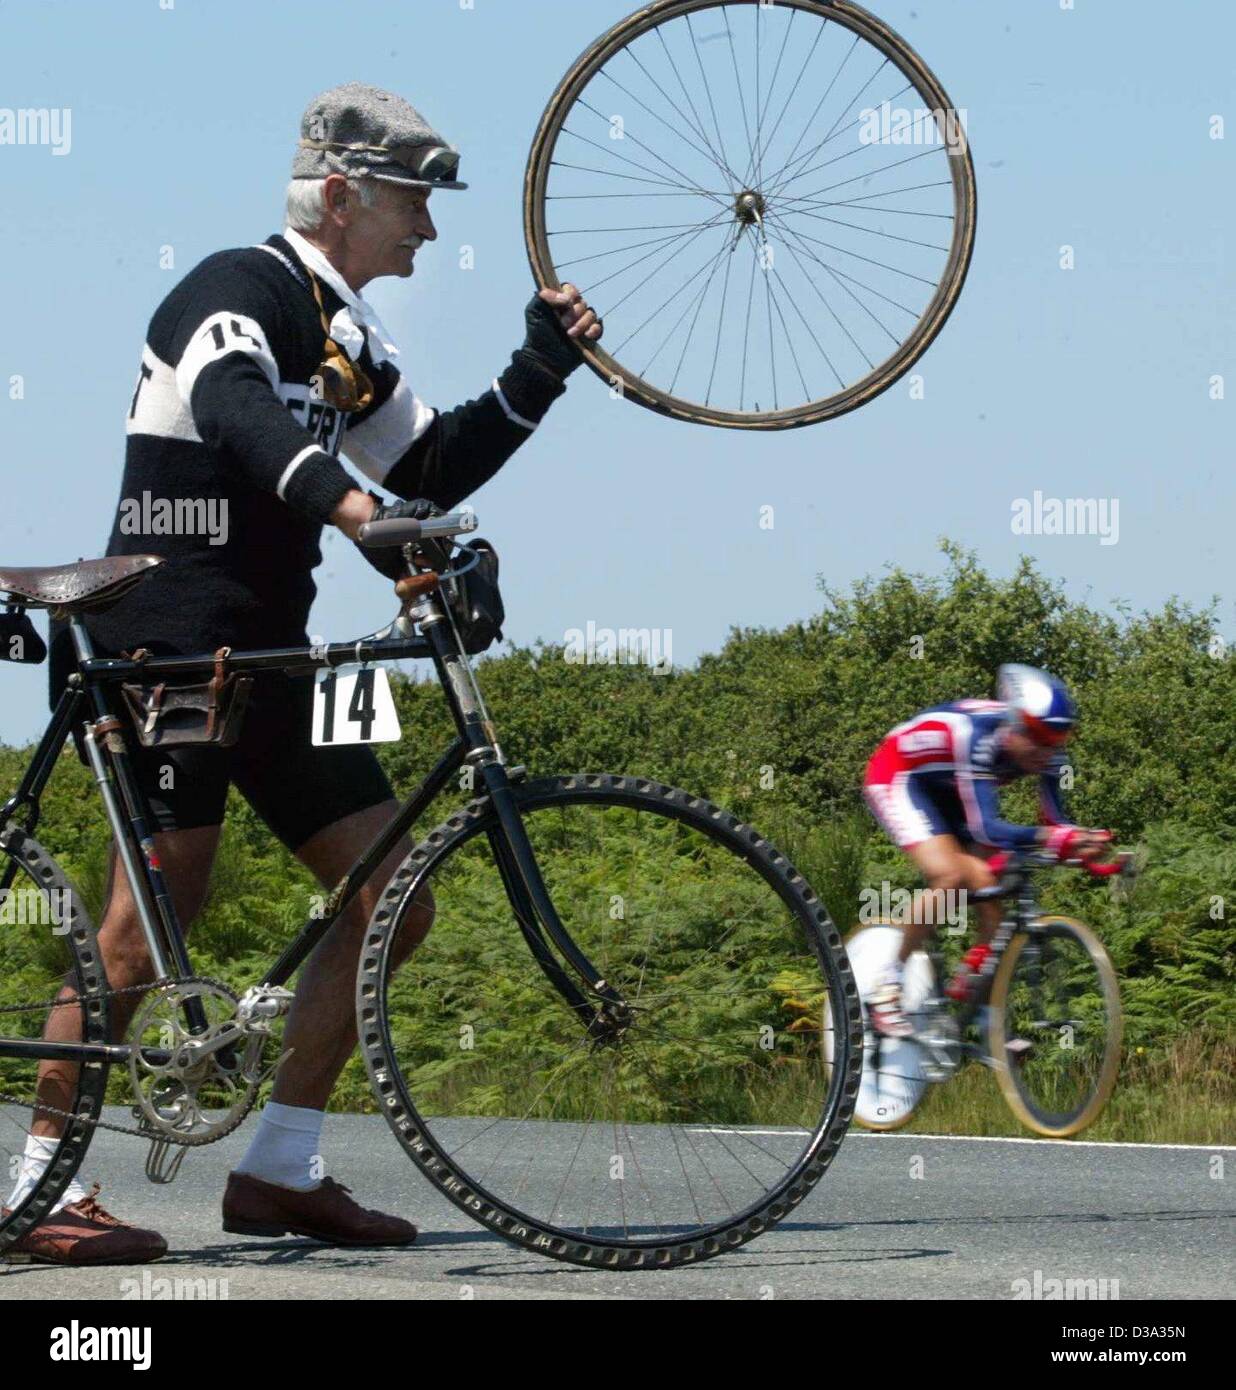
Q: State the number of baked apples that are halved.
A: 0